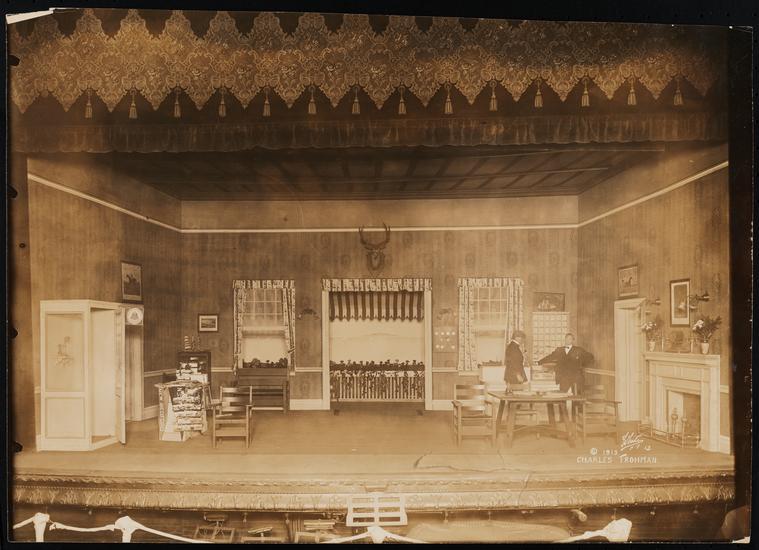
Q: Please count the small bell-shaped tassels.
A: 14